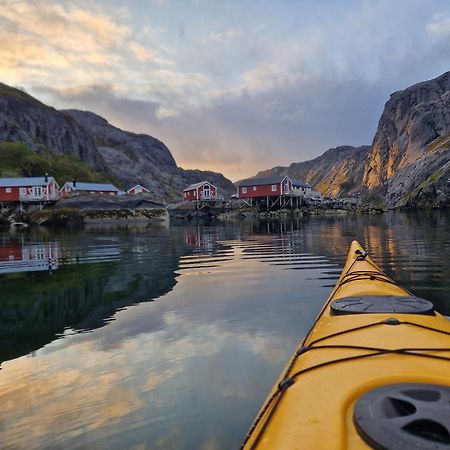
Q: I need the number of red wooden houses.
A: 5